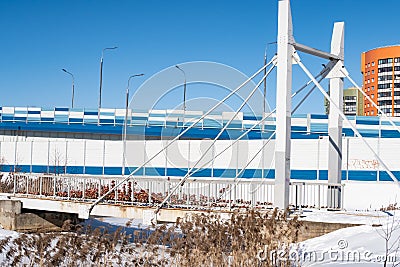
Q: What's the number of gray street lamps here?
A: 5